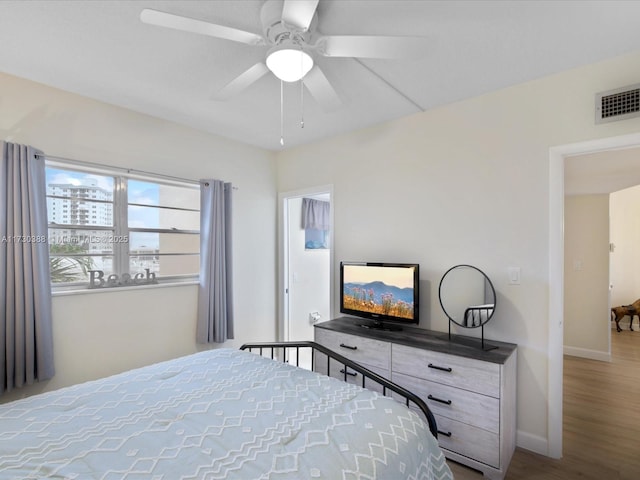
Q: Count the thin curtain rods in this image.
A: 1